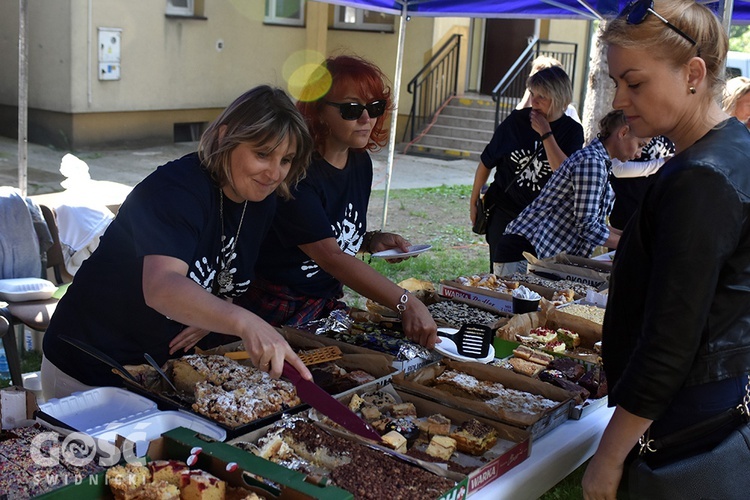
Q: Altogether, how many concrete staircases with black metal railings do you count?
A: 1